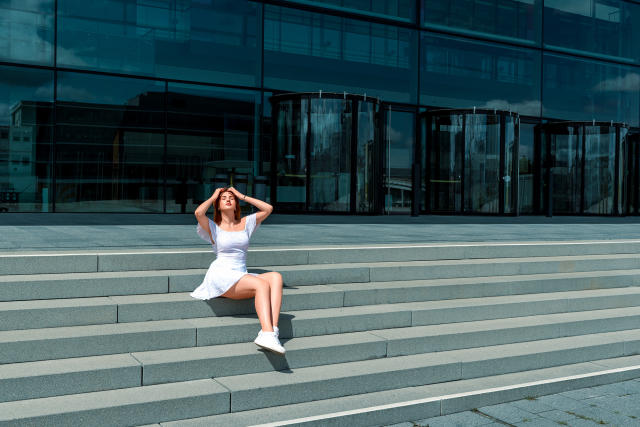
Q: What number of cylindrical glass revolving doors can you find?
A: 3